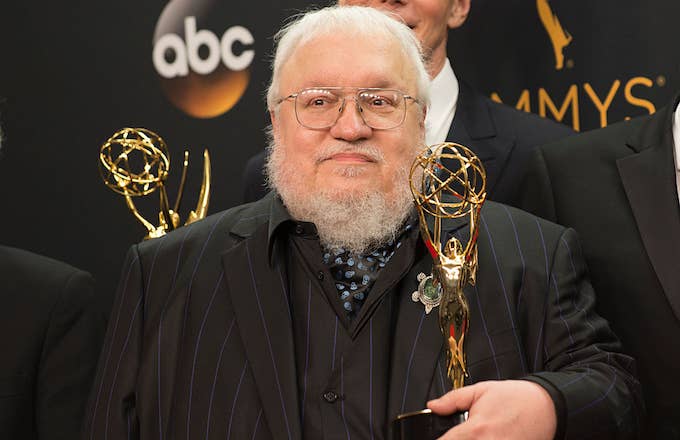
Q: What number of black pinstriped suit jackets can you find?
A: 1